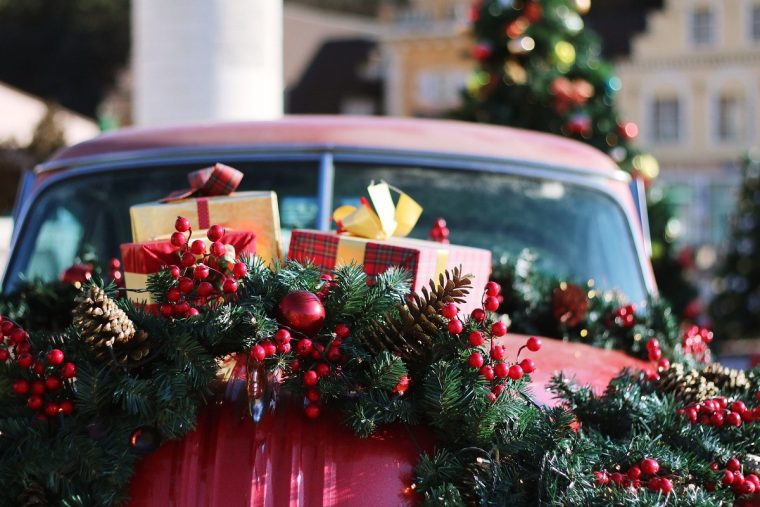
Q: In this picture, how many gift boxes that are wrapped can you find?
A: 3